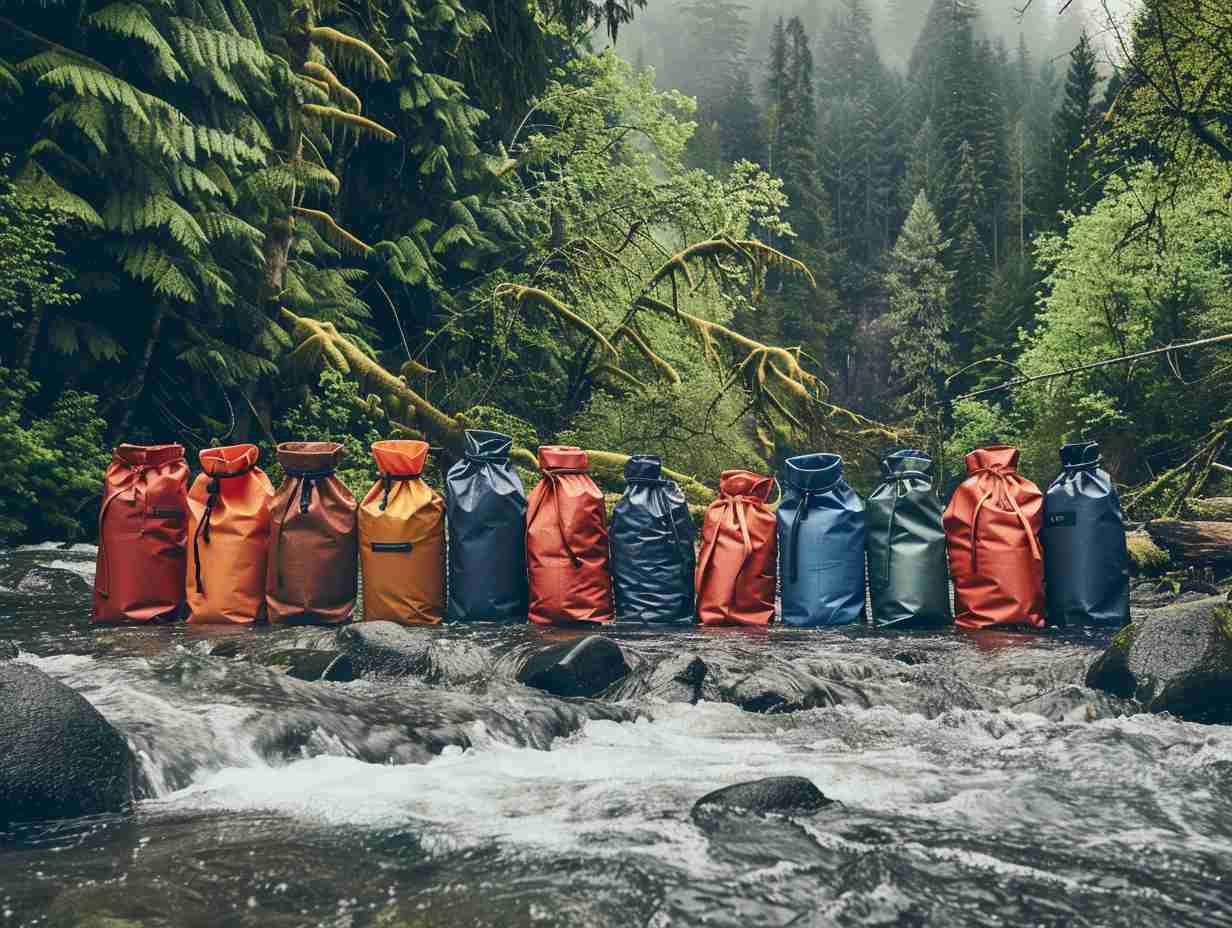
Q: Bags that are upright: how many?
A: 12